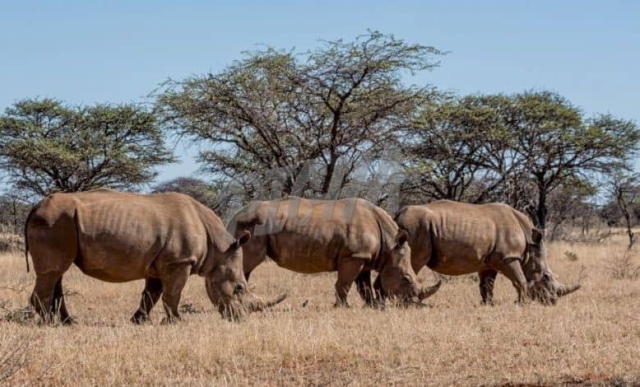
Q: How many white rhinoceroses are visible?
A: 3